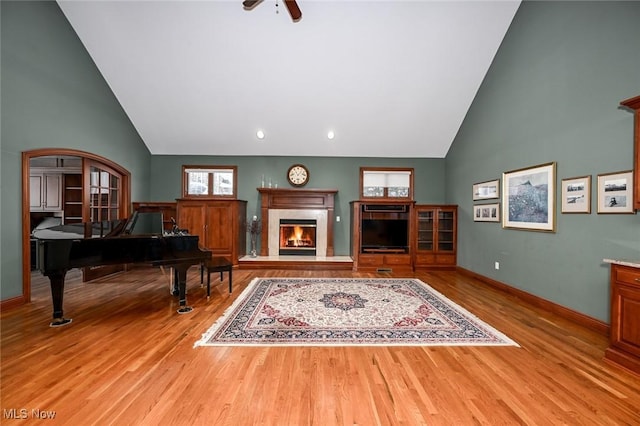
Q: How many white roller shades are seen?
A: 2